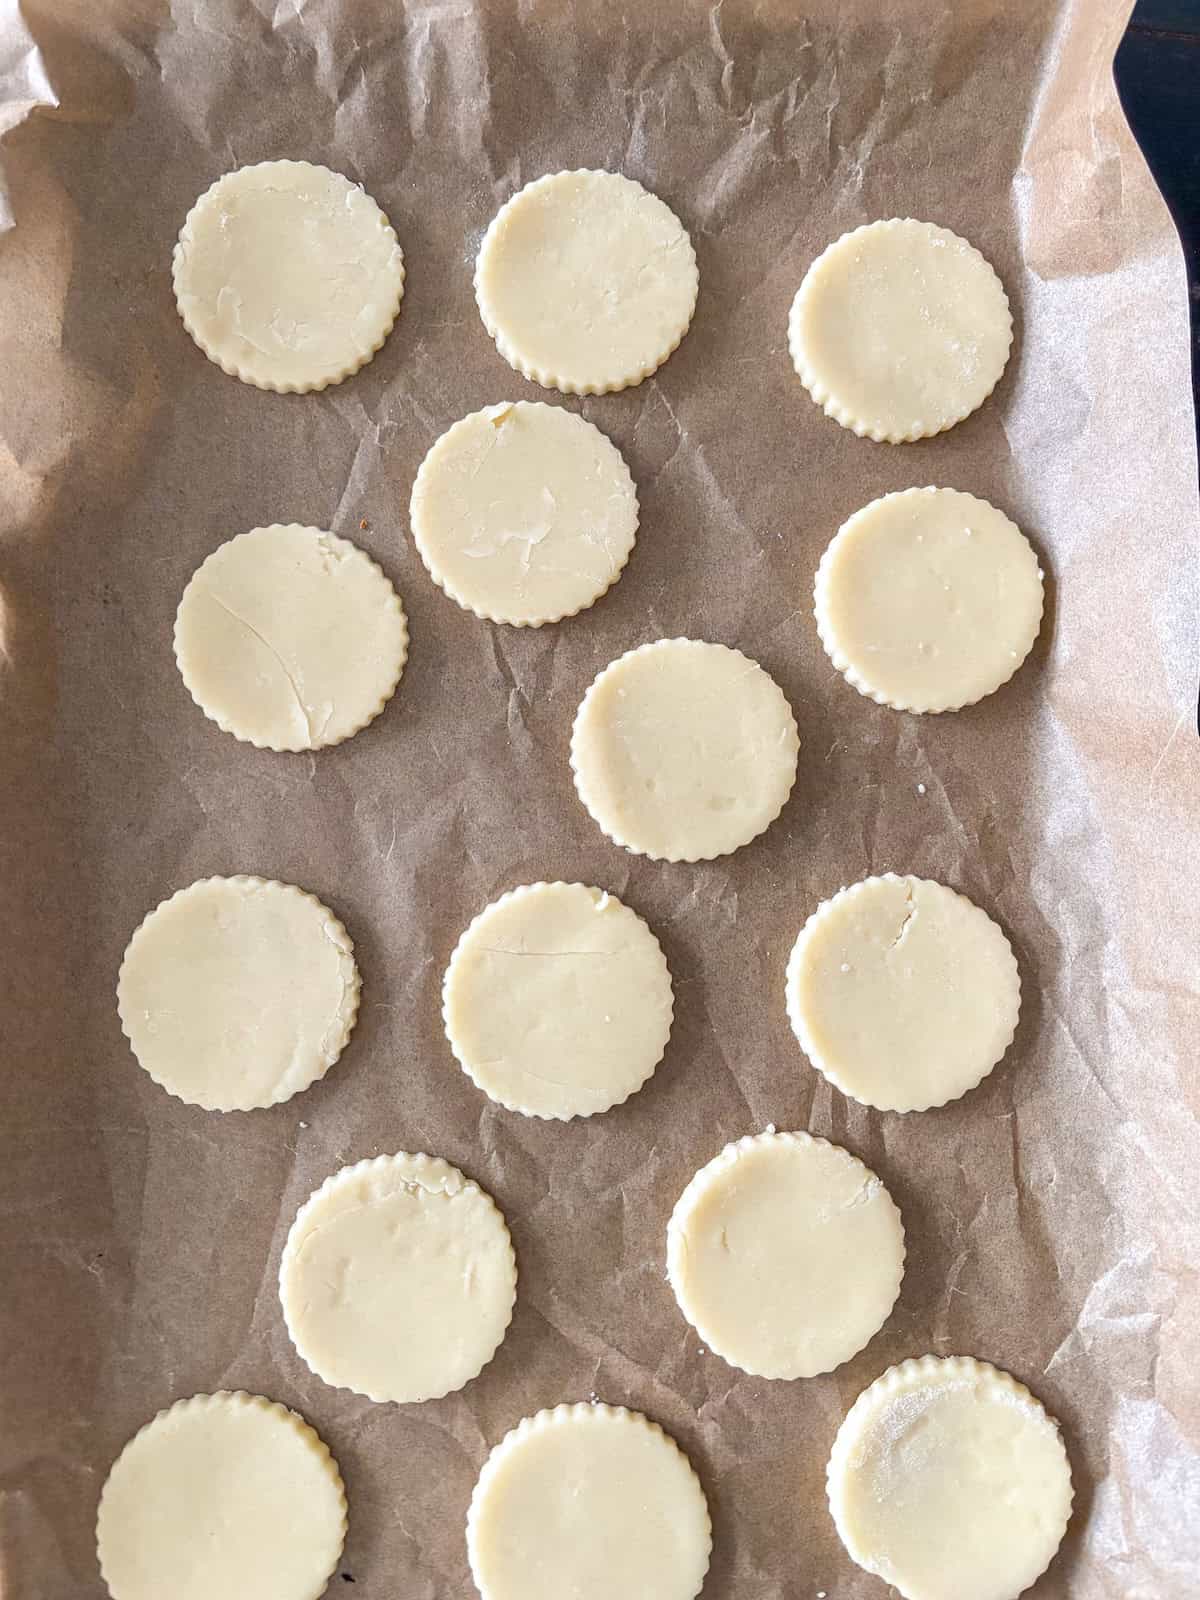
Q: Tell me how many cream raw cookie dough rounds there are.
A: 15